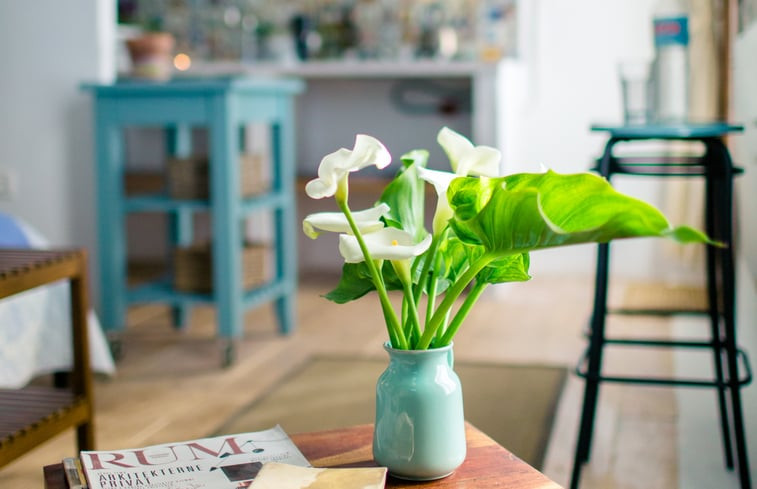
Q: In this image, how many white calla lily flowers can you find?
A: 5